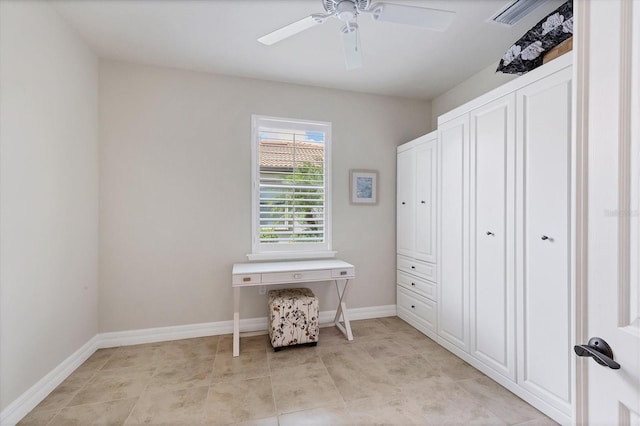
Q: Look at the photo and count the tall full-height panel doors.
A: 3